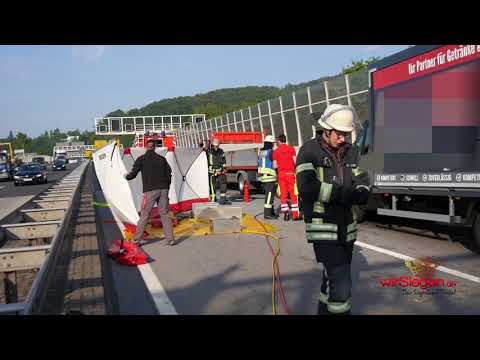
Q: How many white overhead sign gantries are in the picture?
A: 2